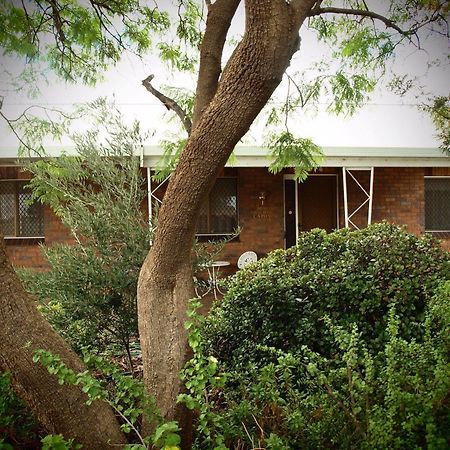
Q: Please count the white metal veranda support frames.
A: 2